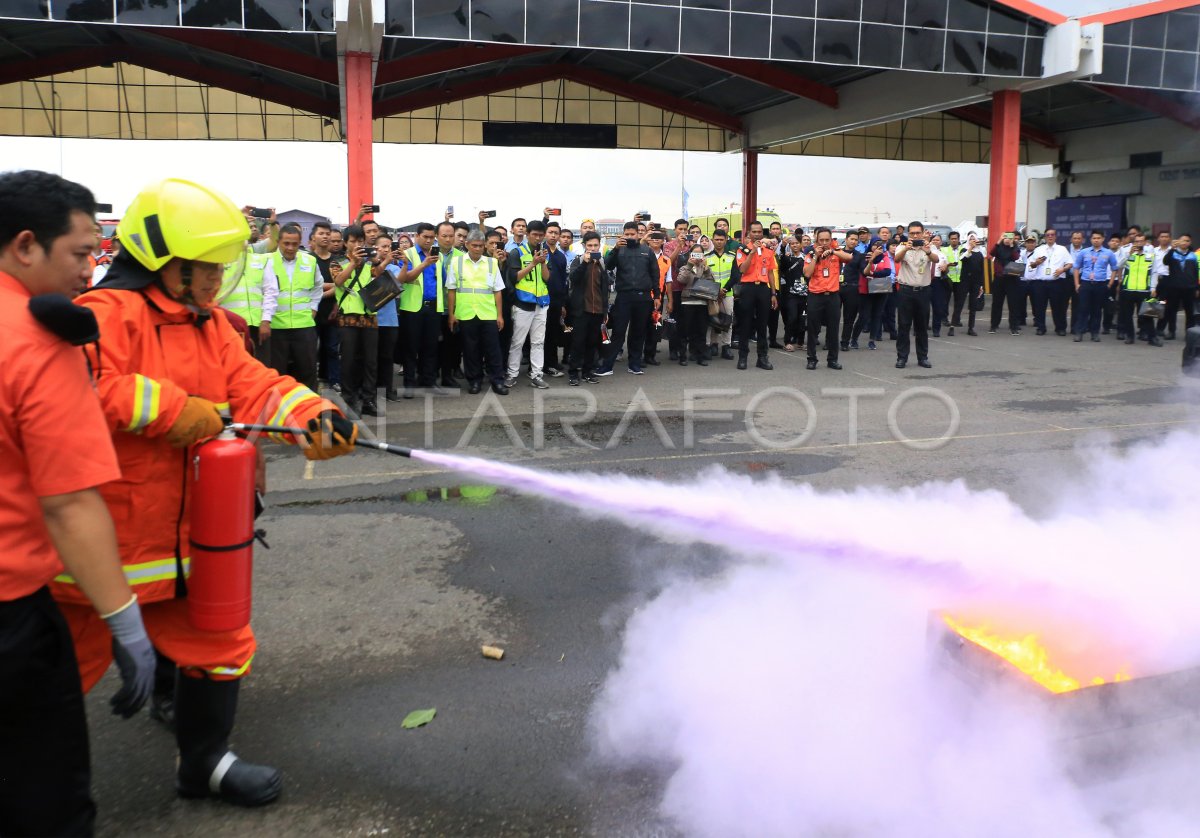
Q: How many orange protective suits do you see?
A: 1